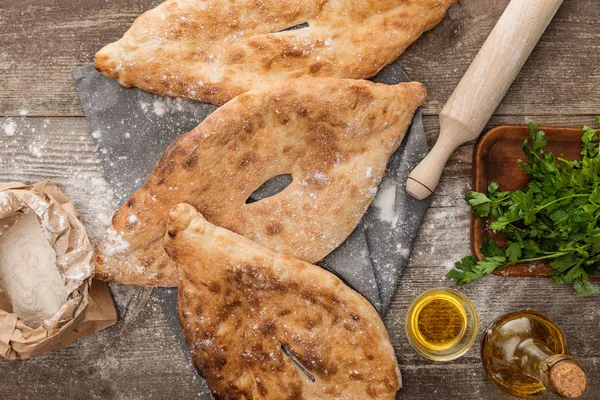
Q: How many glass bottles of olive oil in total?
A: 1